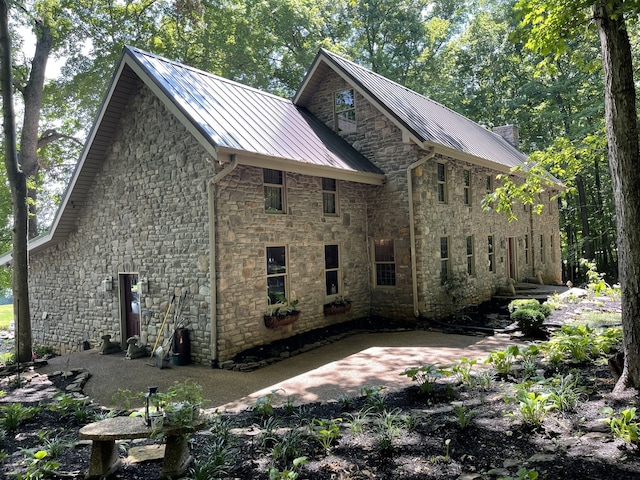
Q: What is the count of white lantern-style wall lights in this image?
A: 2